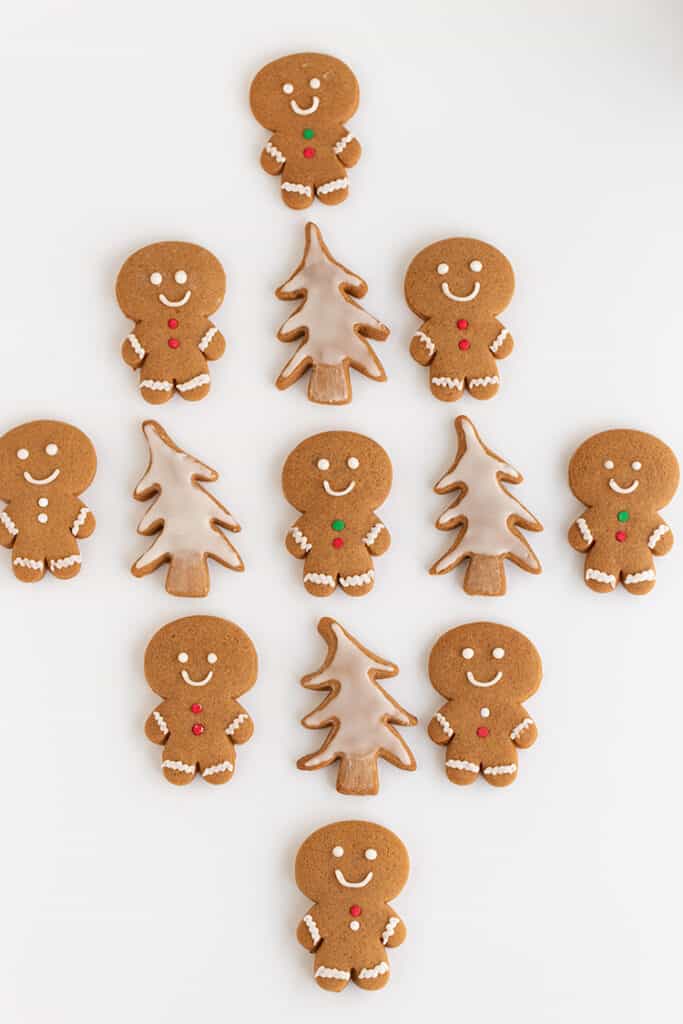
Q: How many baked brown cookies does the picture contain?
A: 13